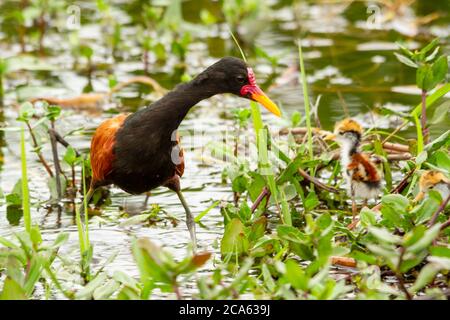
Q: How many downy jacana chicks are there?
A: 2